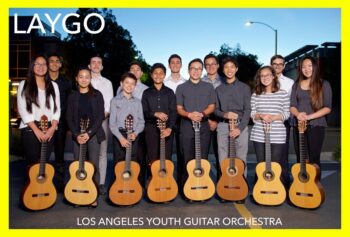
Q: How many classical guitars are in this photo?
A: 8